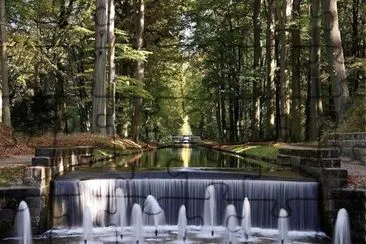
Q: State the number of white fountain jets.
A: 11